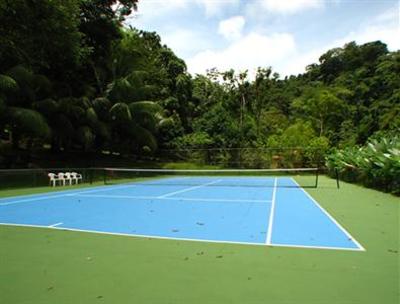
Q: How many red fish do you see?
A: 0